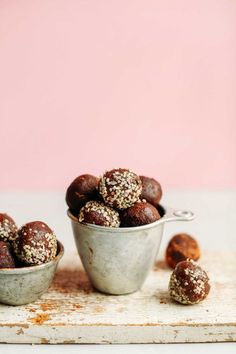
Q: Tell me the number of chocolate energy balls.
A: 10